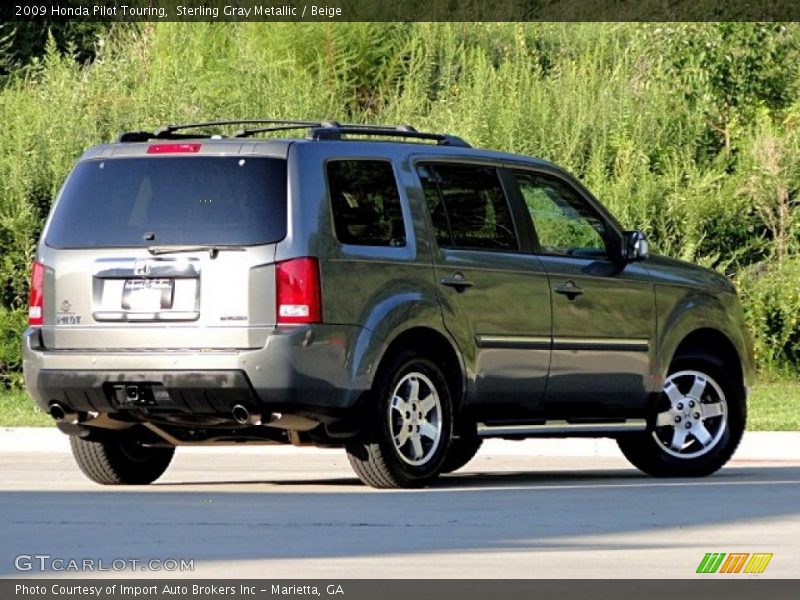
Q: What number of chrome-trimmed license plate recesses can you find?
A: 1